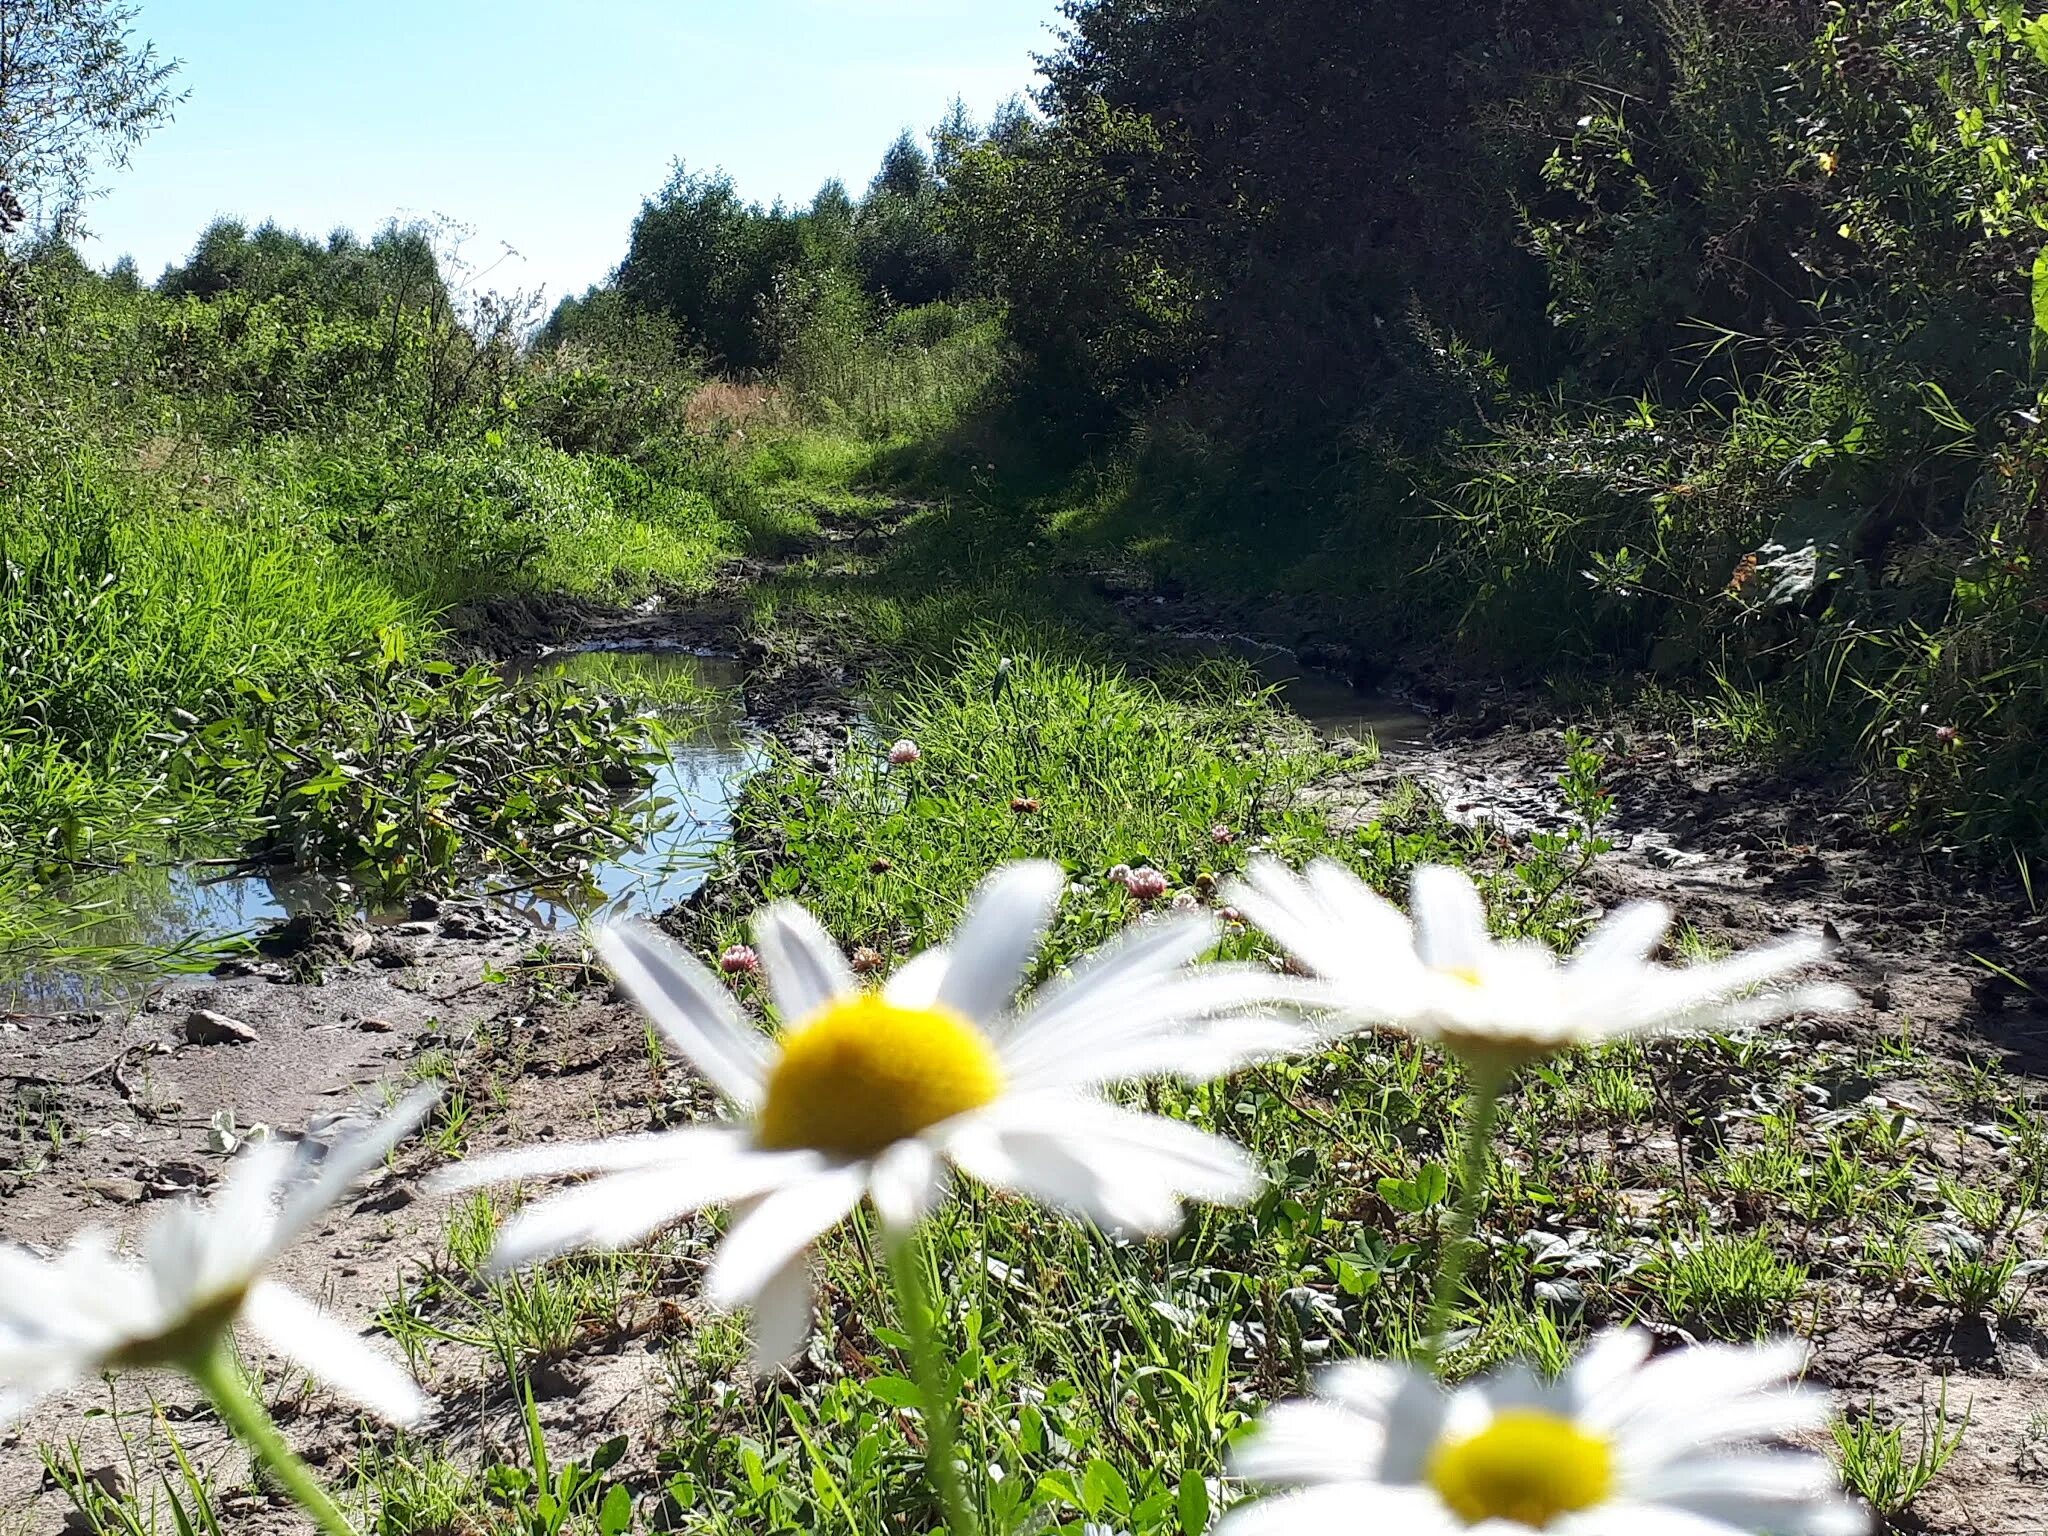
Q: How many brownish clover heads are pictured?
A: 3